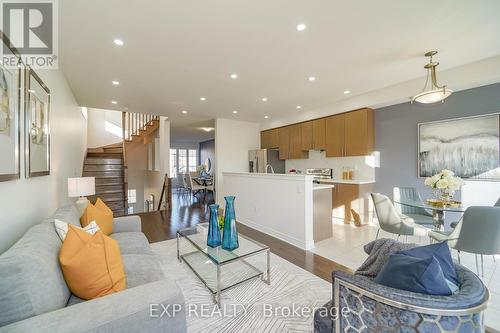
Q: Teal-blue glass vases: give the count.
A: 2